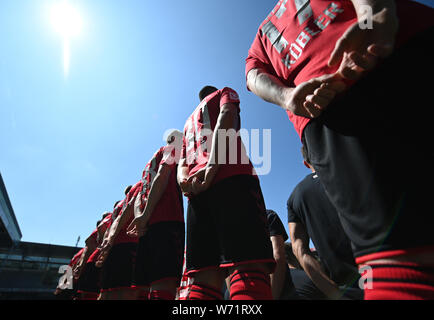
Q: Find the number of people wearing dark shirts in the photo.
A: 2